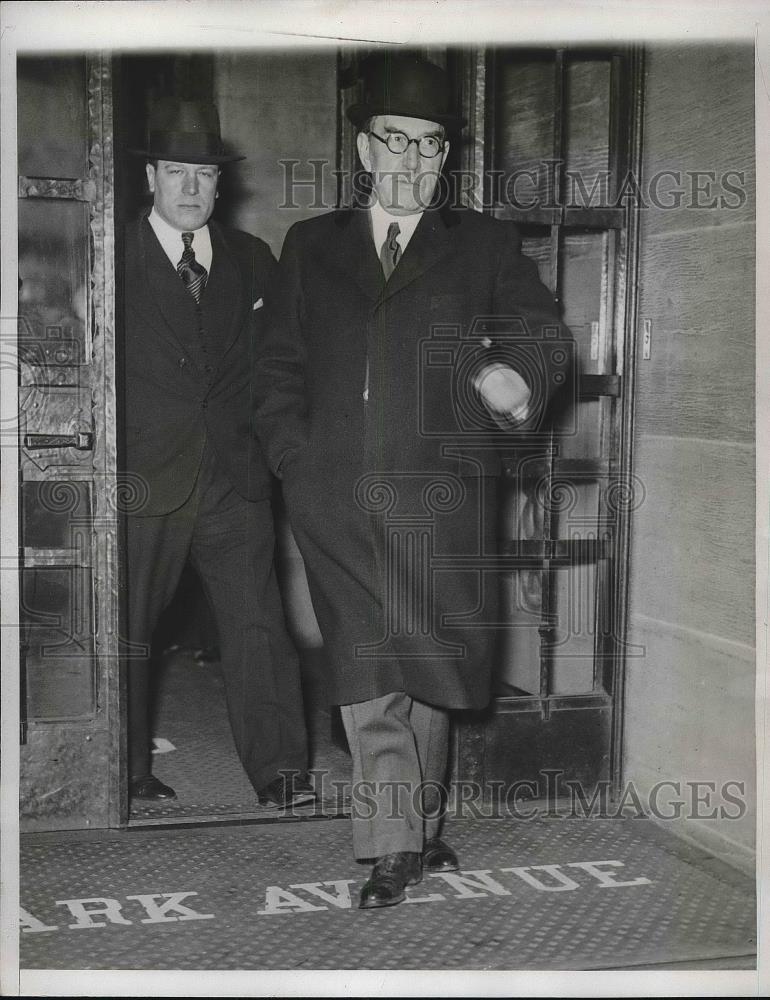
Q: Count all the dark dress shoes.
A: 4